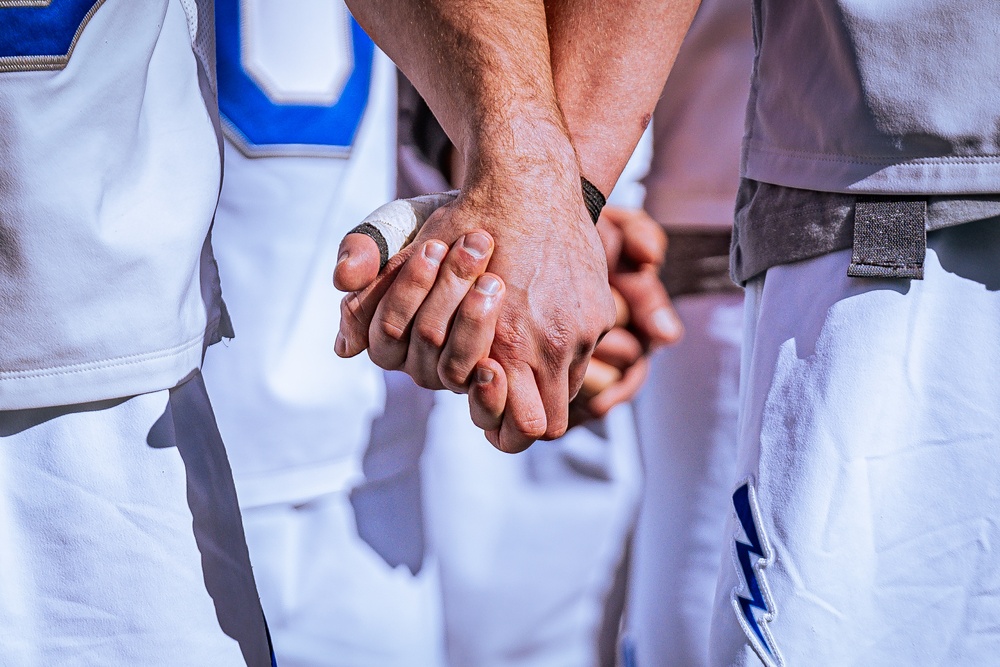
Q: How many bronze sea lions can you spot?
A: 0